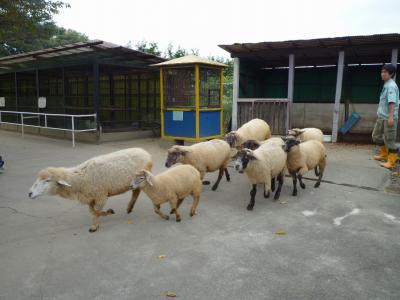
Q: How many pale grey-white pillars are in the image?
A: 4